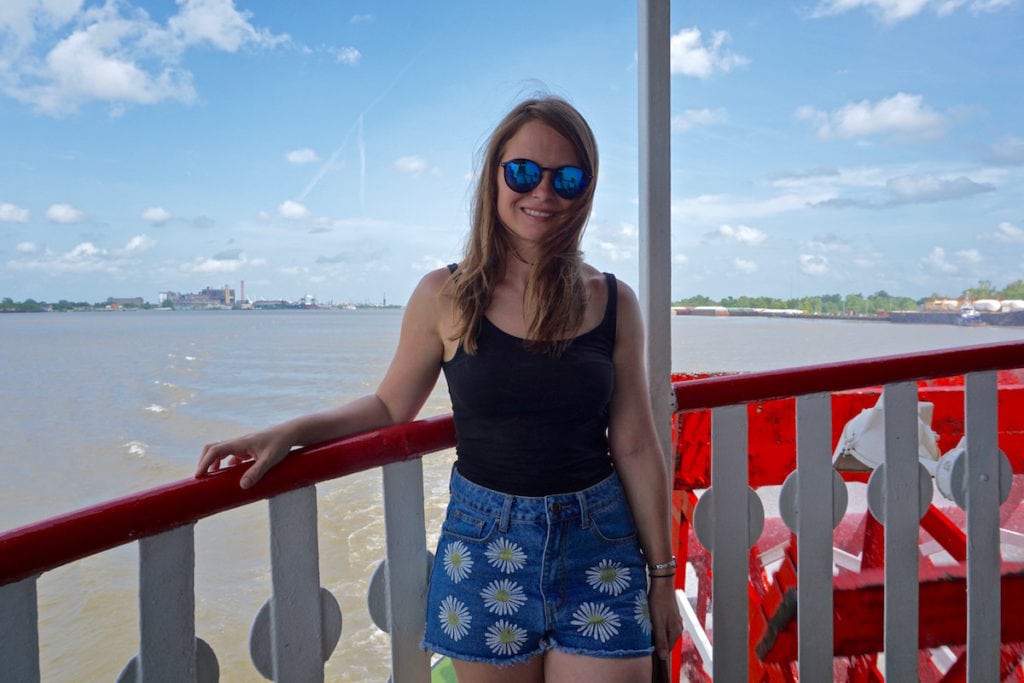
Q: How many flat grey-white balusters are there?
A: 8